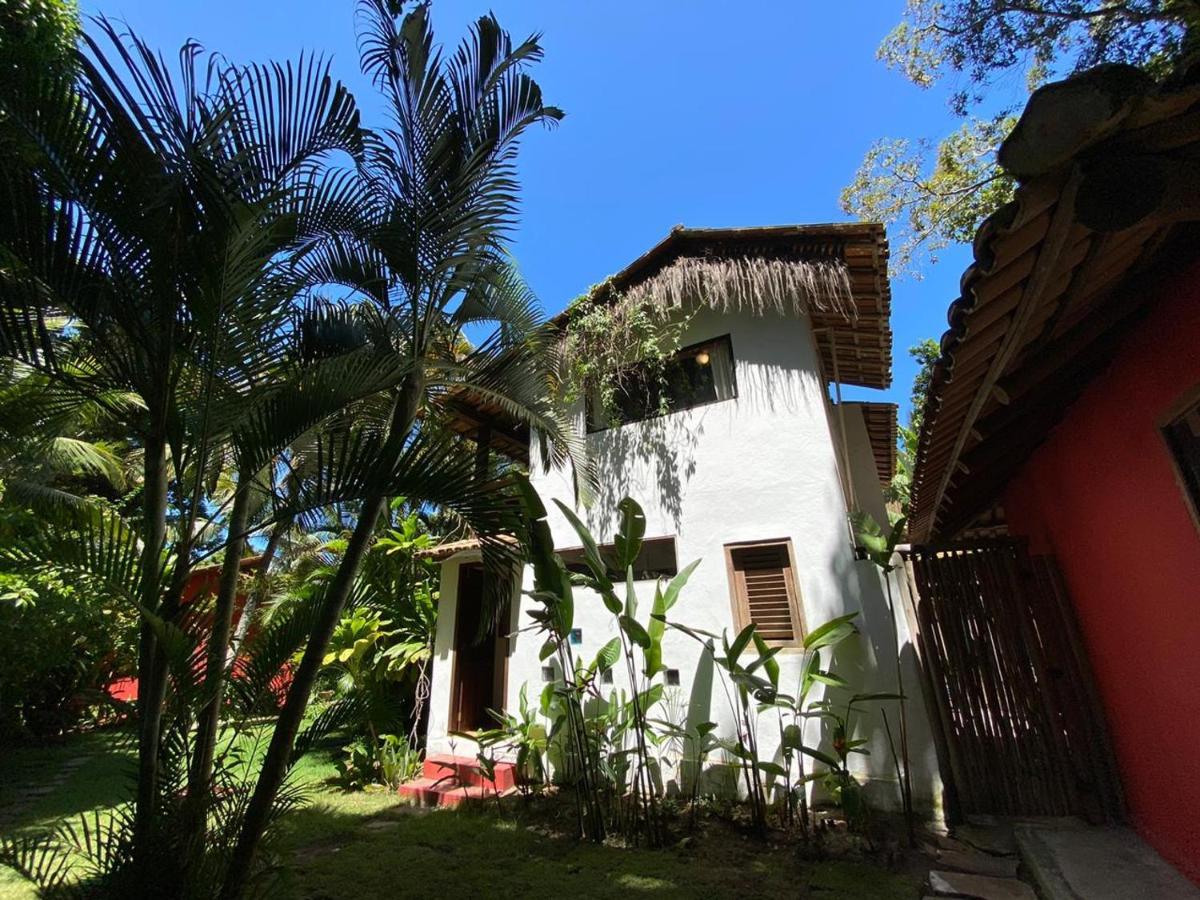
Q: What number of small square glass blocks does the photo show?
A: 4